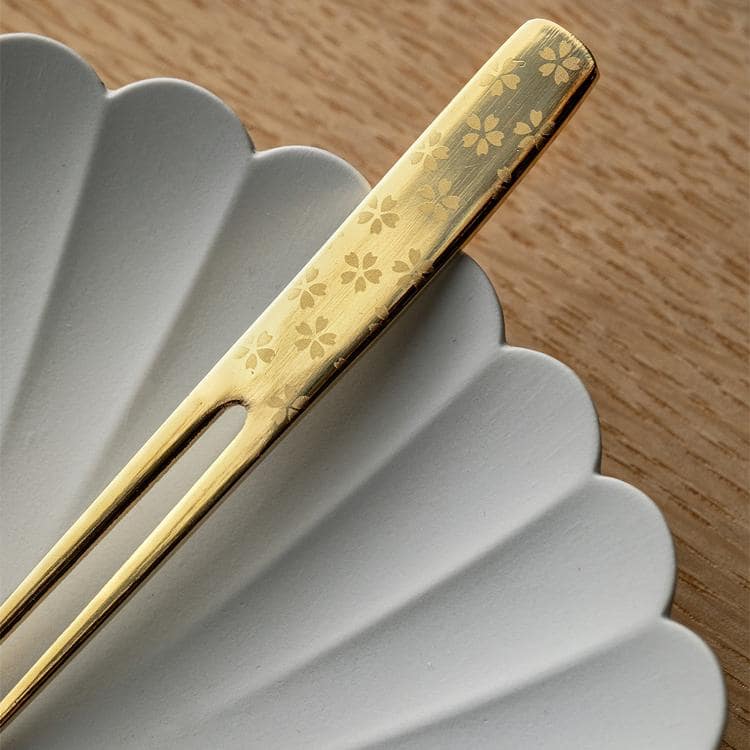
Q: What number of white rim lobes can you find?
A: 7